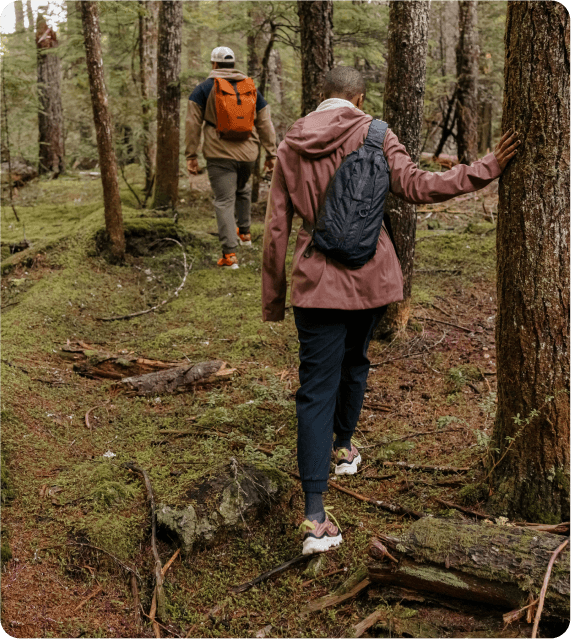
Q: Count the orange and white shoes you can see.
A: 2